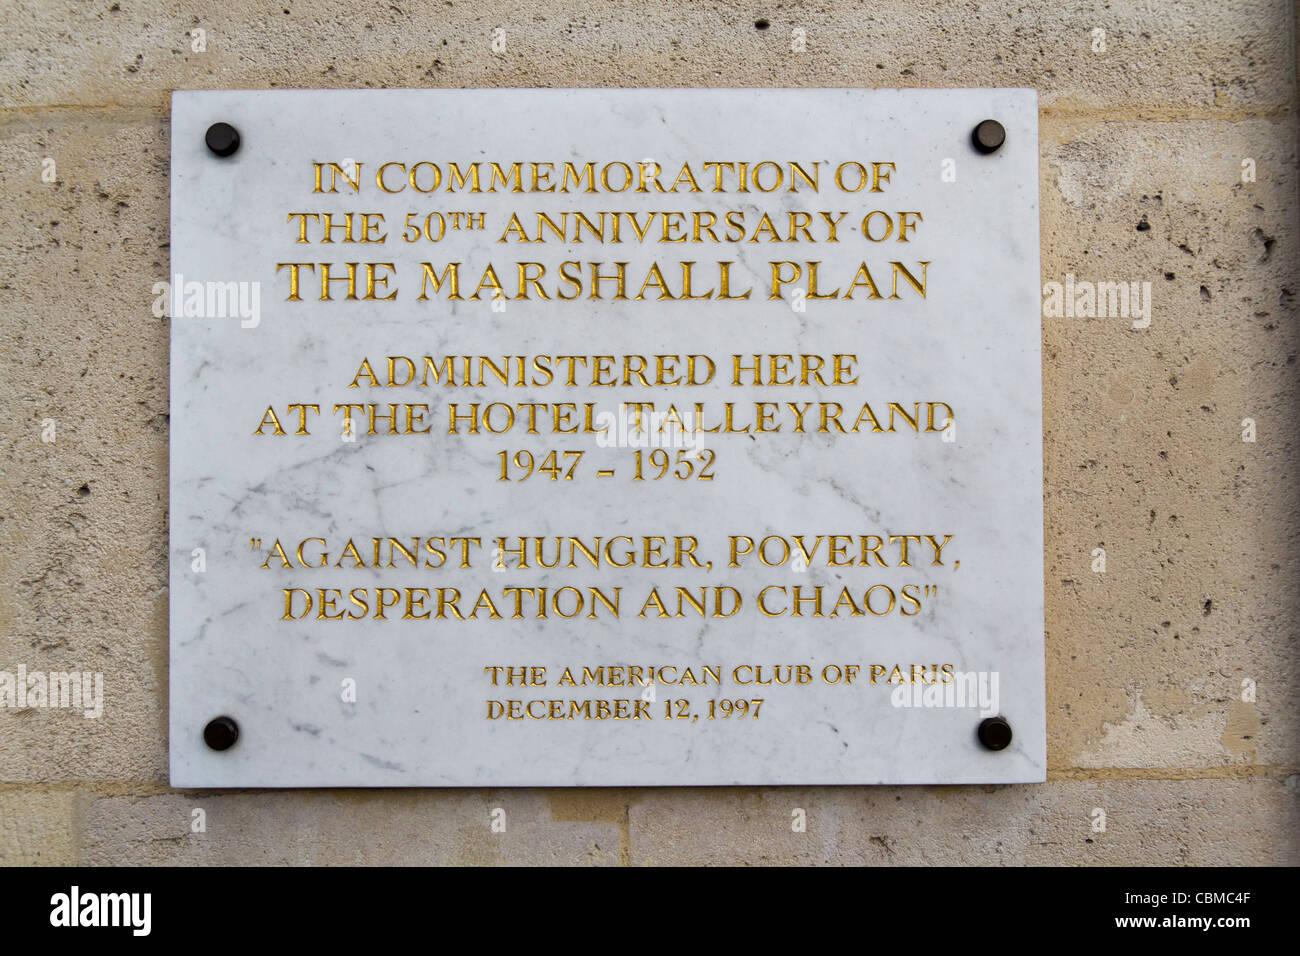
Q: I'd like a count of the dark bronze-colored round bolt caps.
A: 4